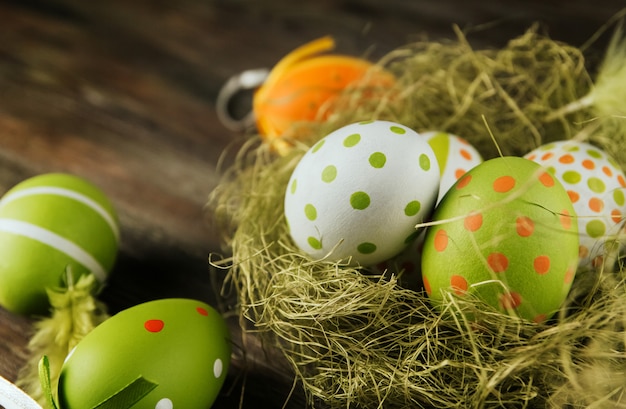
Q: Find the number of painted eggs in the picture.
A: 7